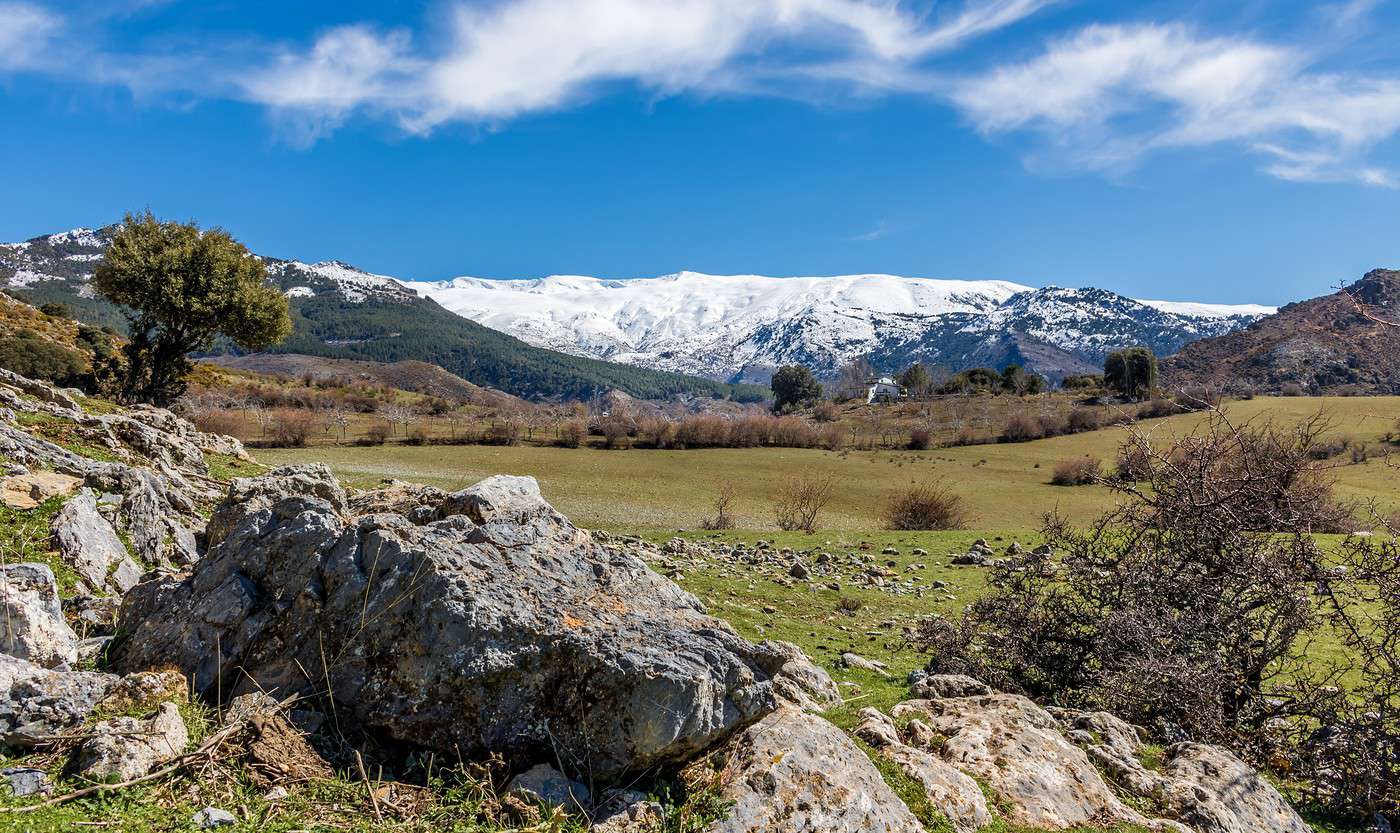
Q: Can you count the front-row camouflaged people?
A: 0